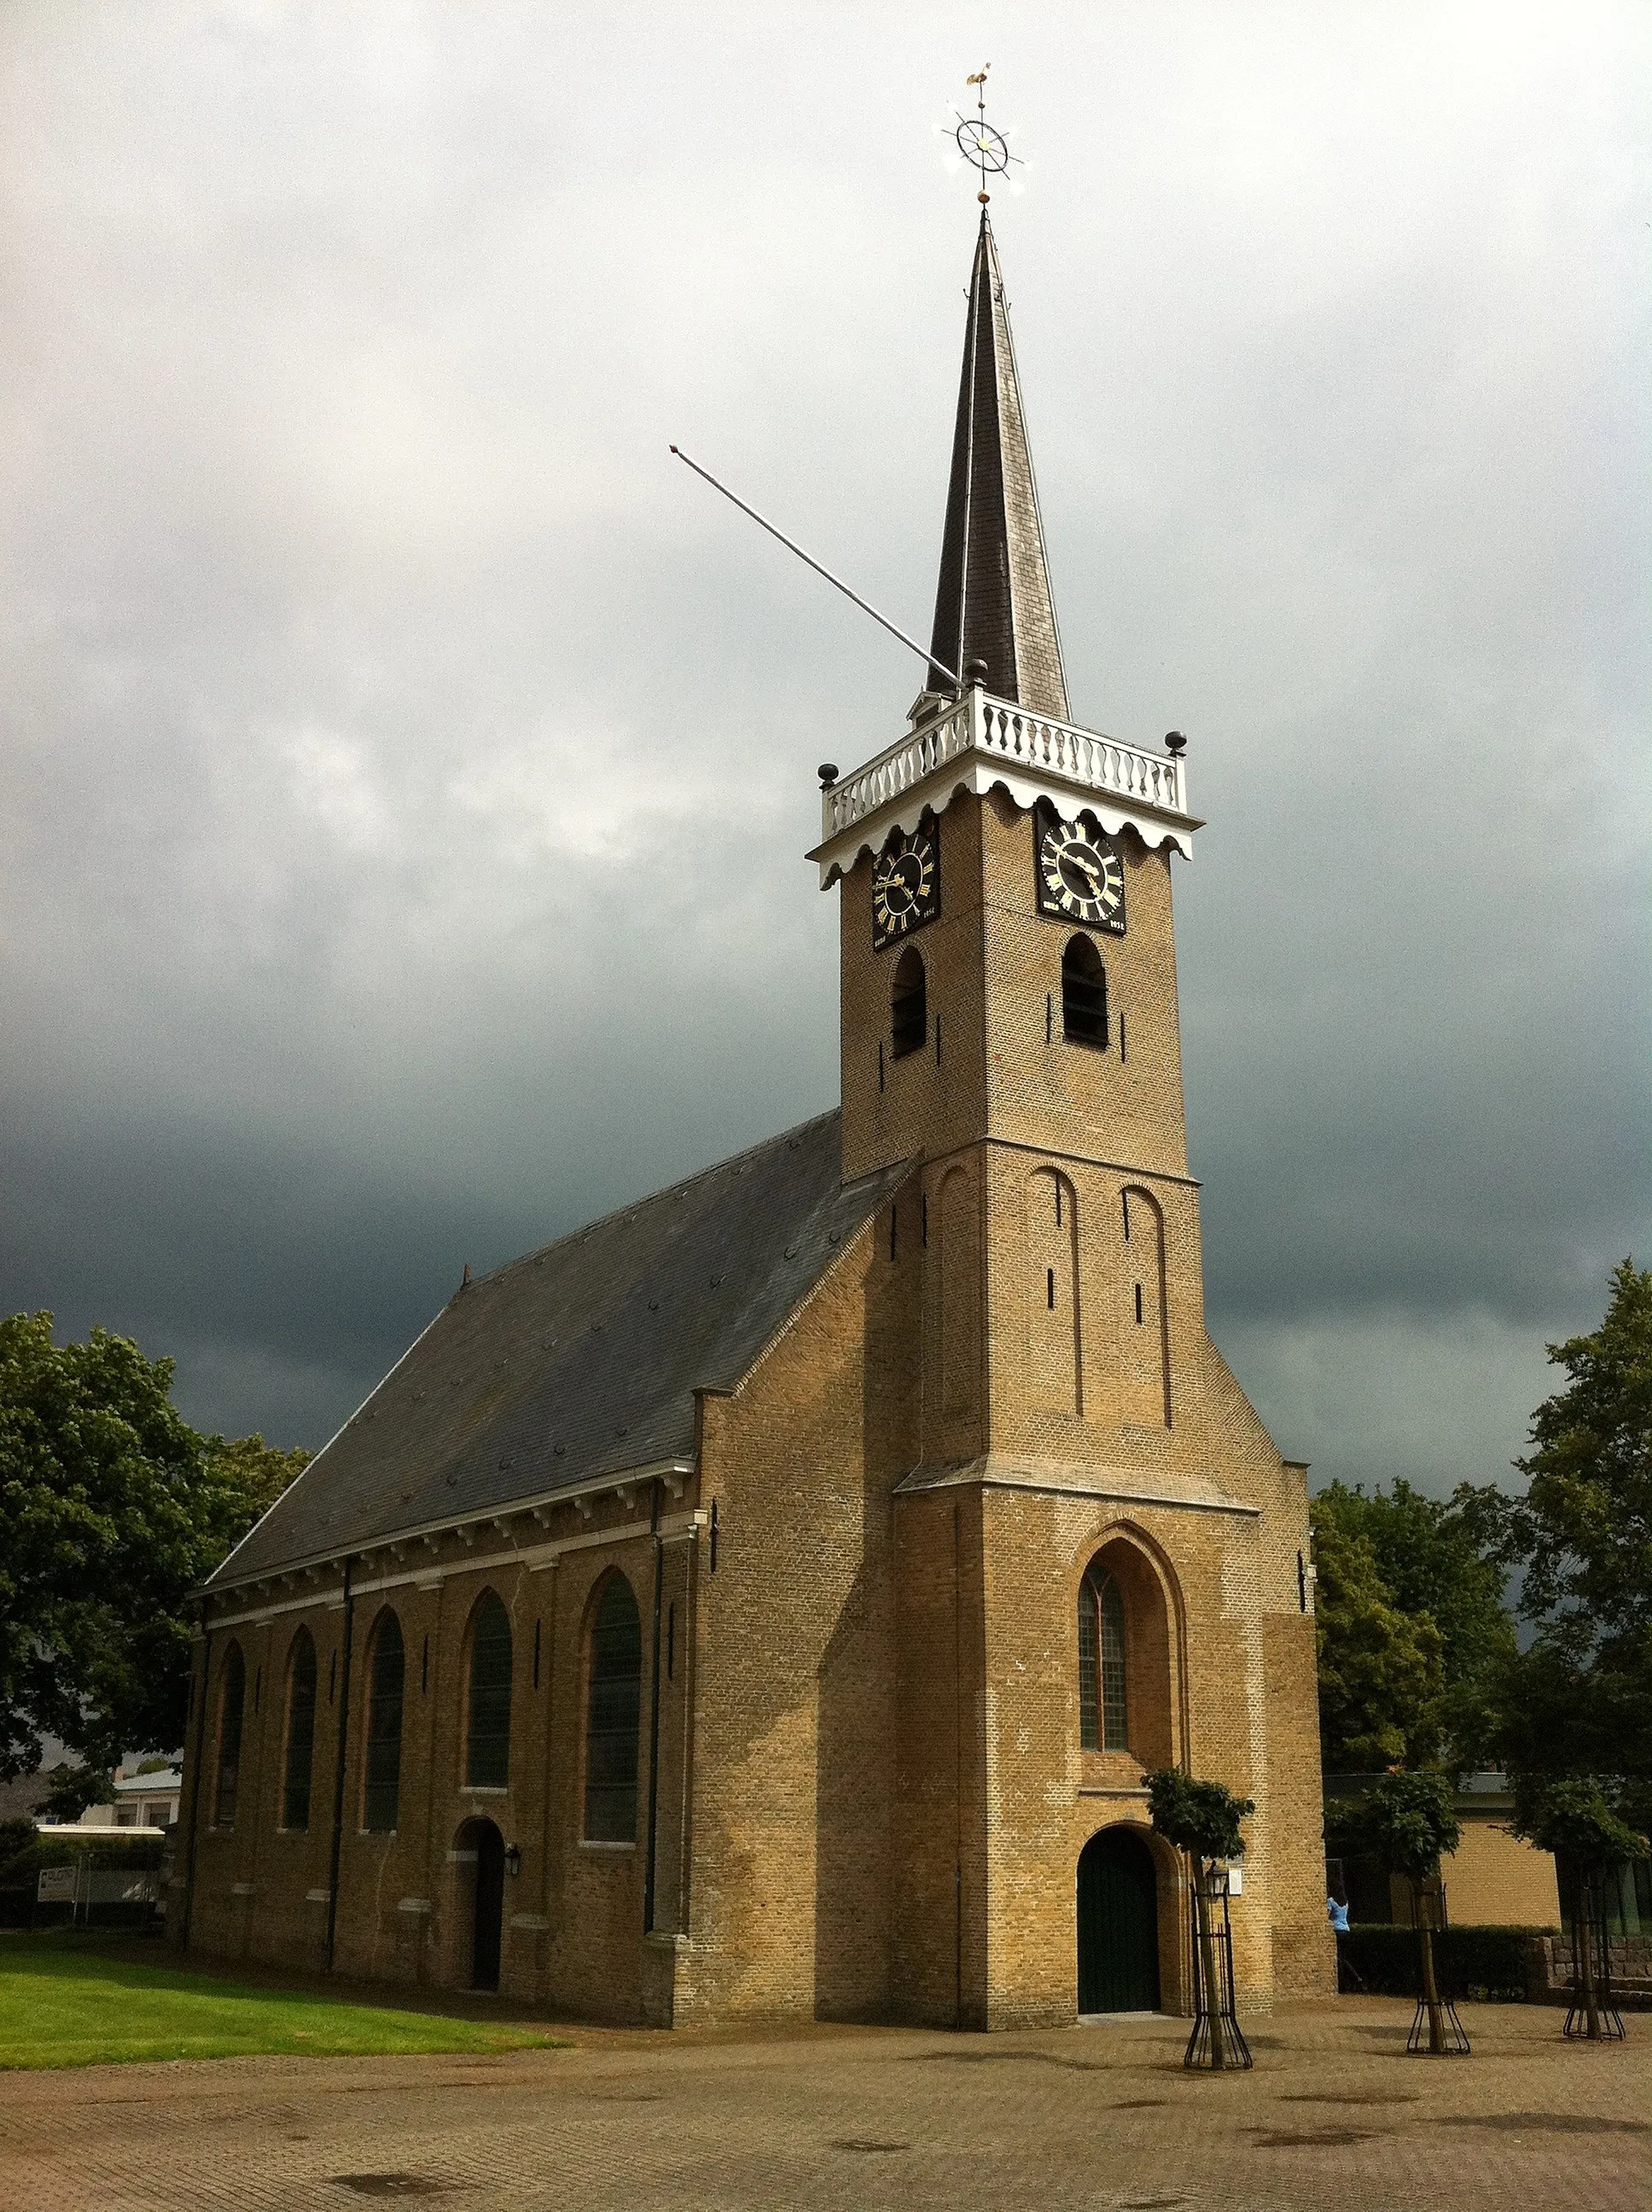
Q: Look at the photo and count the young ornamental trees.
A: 3